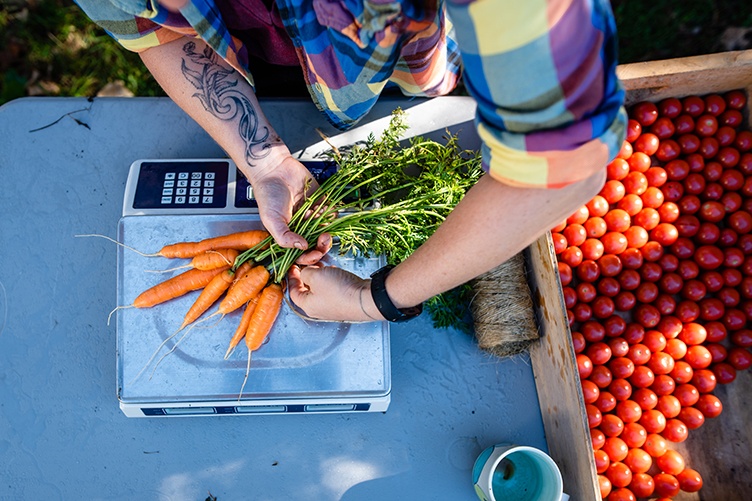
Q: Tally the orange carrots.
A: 8